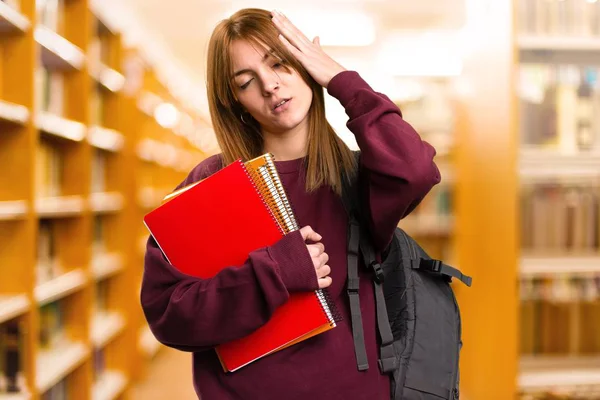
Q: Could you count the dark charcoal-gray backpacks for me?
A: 1